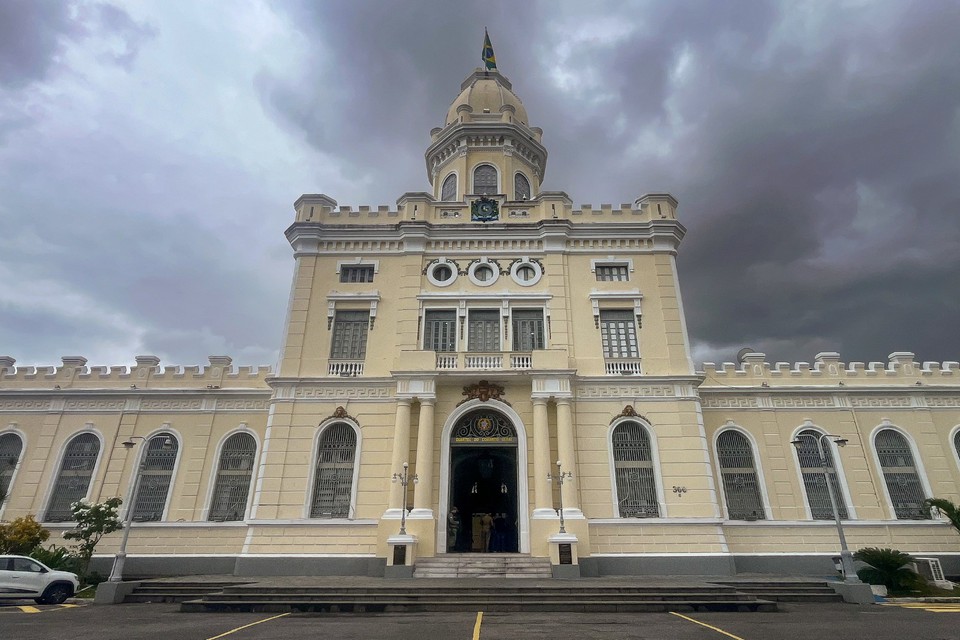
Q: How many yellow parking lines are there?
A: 3